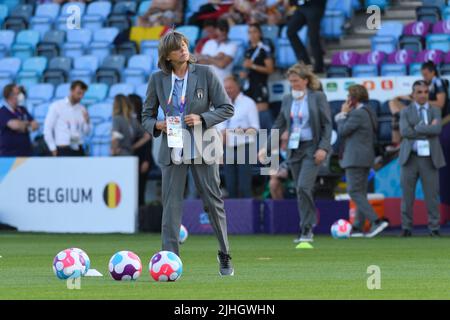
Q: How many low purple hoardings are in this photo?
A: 2